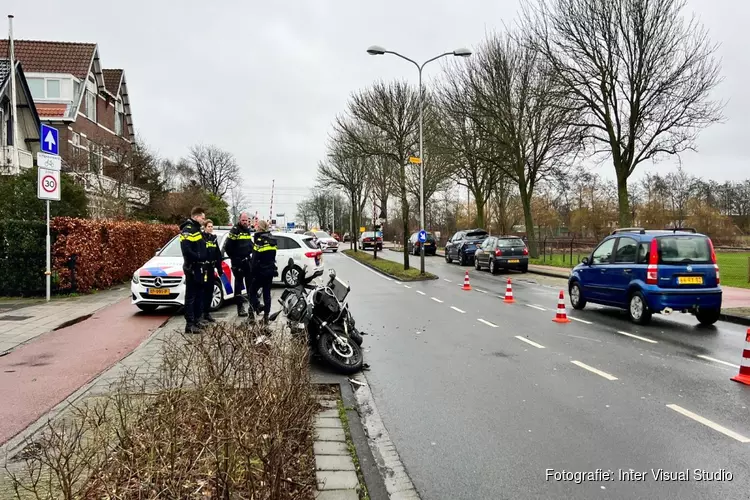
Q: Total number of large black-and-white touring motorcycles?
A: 1